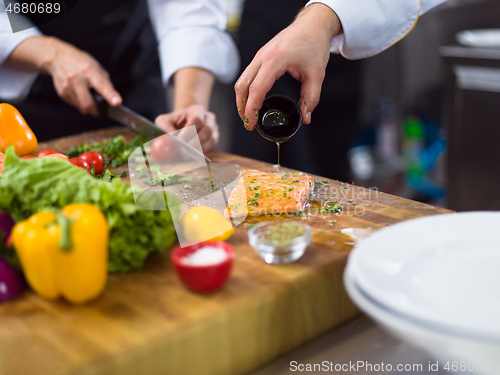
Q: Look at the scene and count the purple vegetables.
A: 2